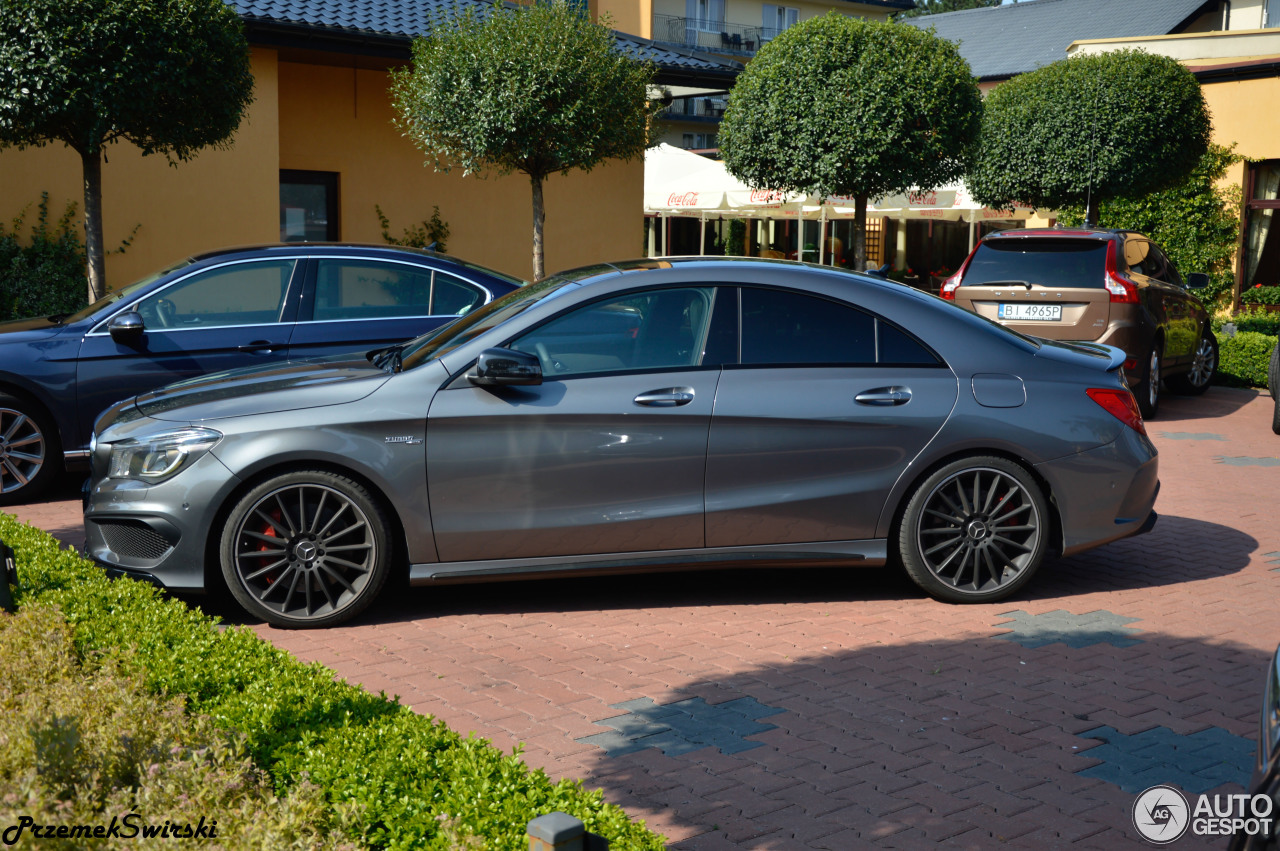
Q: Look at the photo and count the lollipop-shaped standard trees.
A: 4